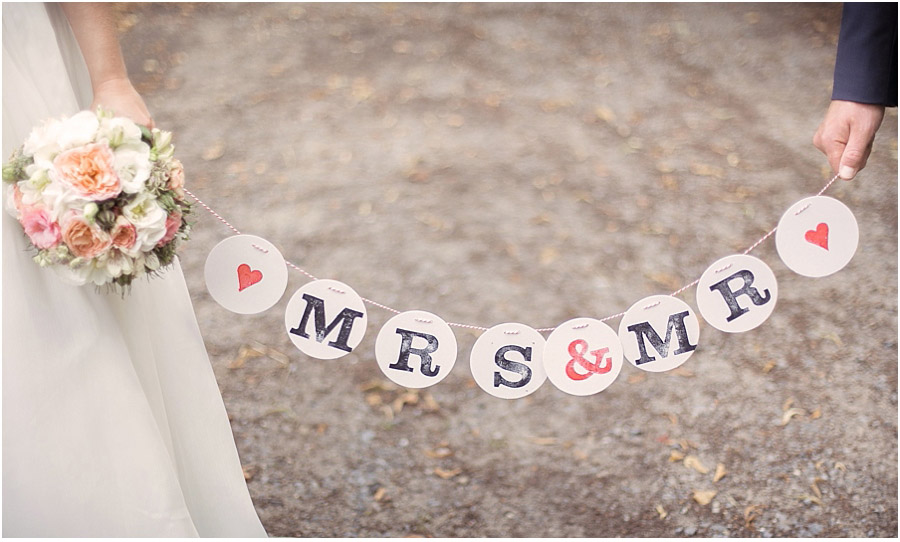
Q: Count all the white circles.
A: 8